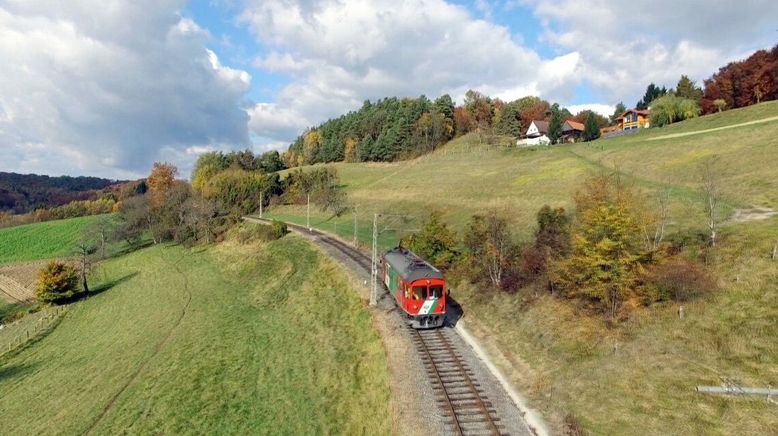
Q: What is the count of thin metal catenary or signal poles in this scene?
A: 4